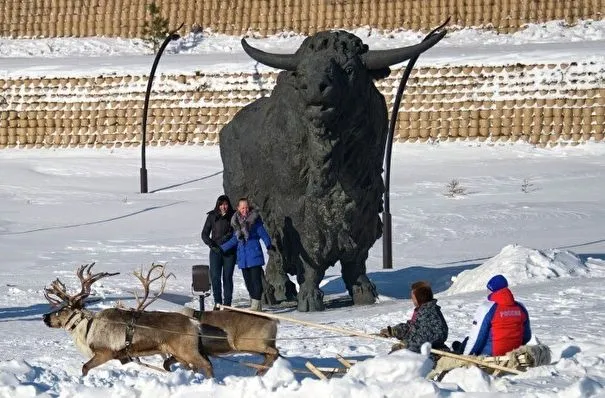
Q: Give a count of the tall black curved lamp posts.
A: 2